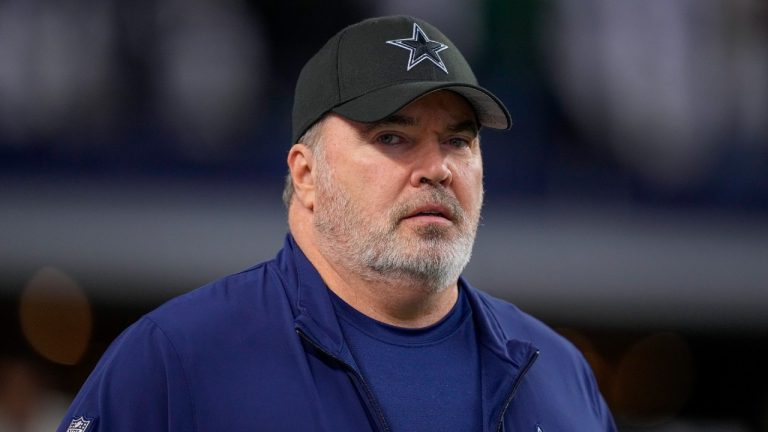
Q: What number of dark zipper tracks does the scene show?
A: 2